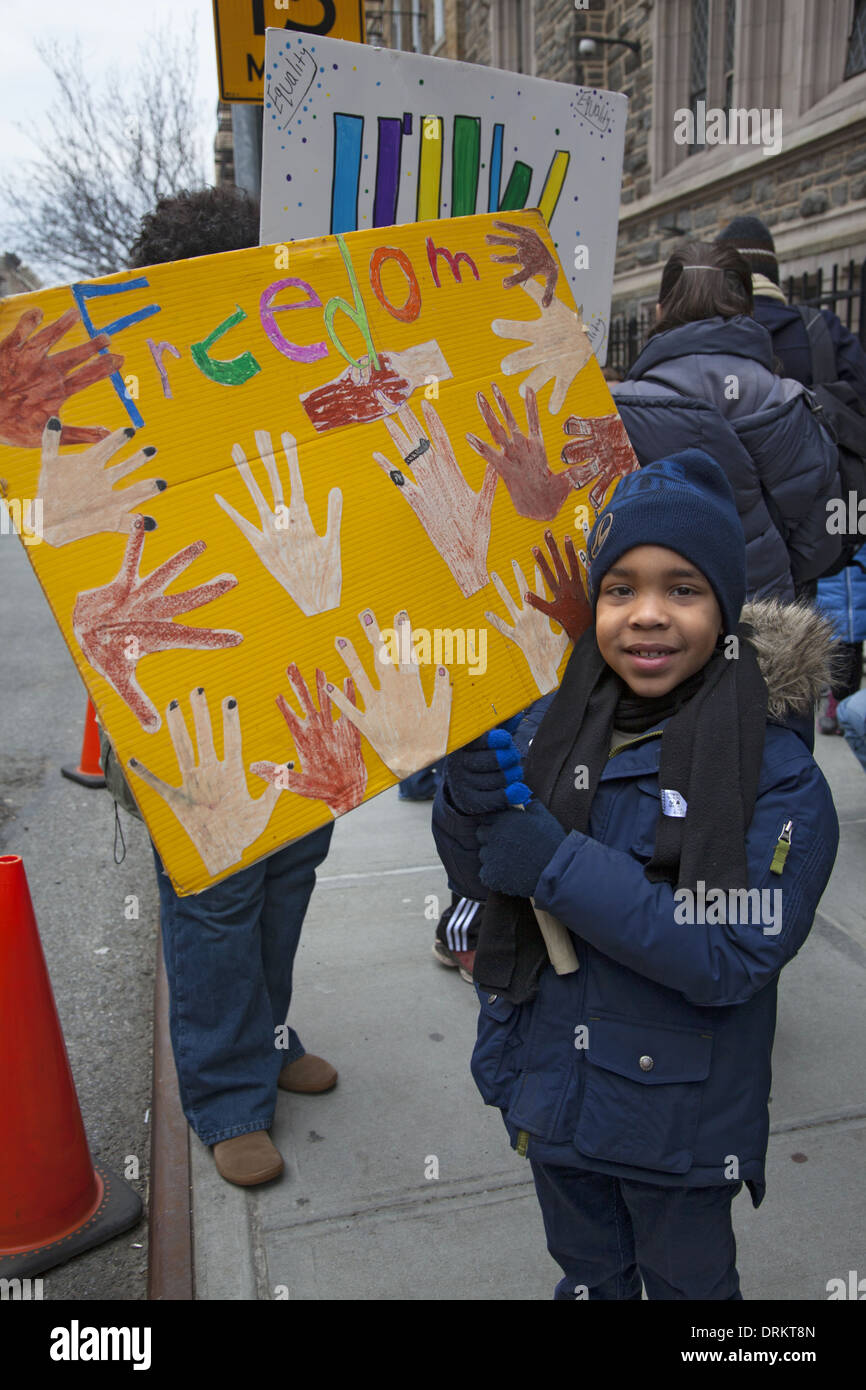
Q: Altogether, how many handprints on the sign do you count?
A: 14